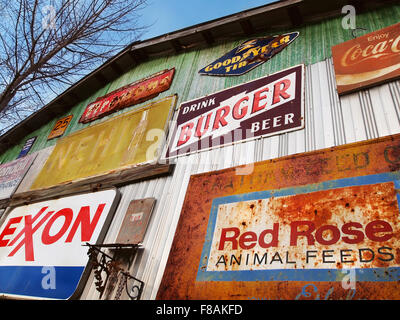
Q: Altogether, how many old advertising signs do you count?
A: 11